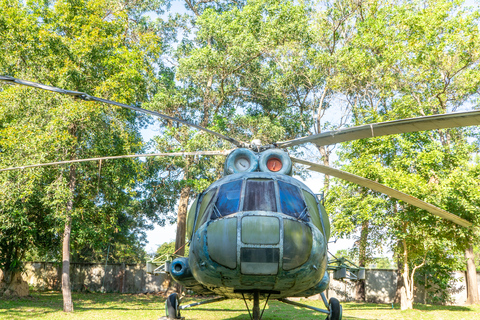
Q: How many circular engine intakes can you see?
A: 2